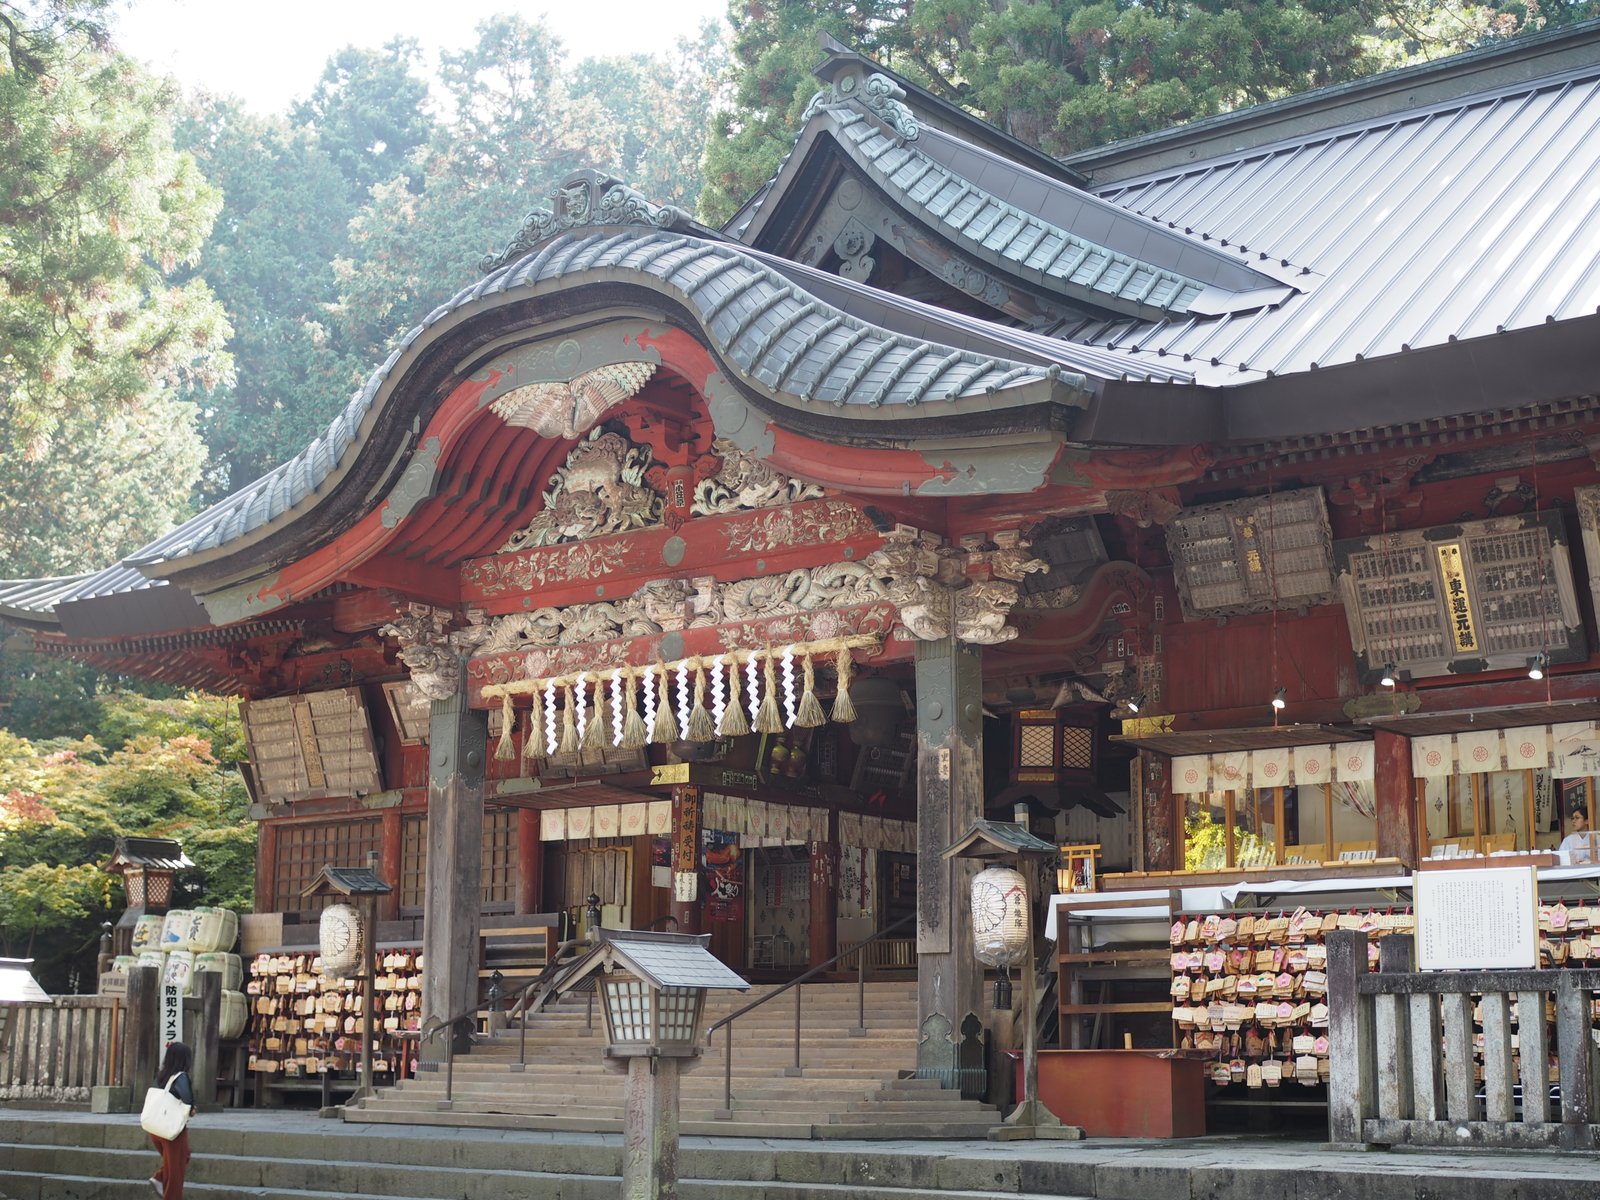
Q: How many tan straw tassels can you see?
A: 11